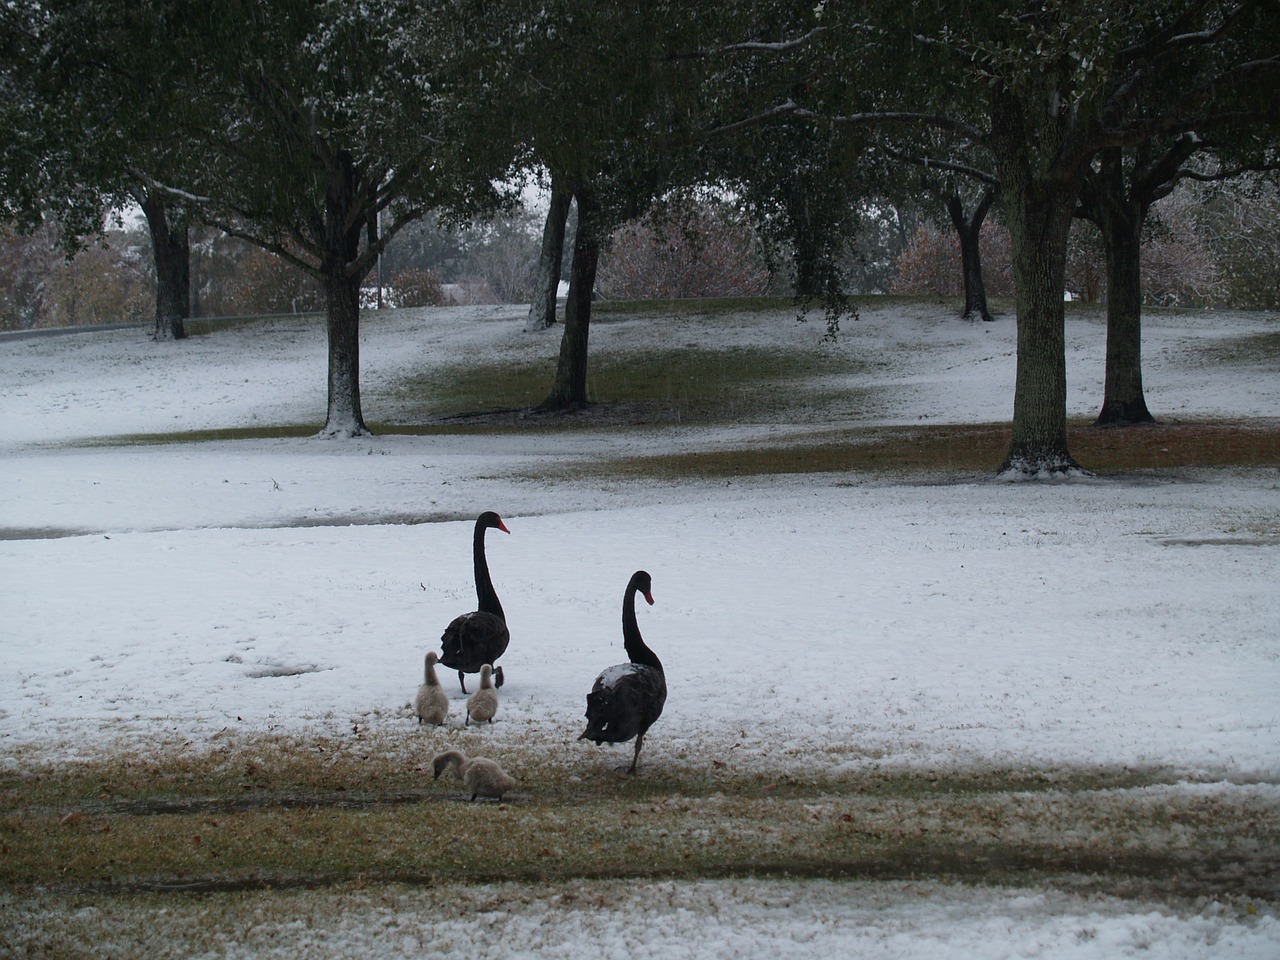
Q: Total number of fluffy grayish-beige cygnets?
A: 3